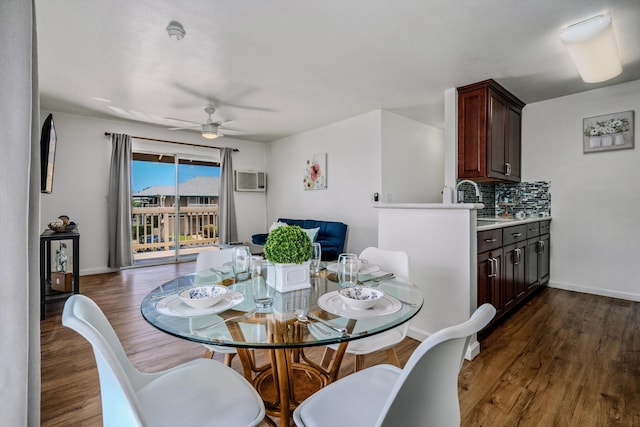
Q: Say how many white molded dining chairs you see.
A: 4